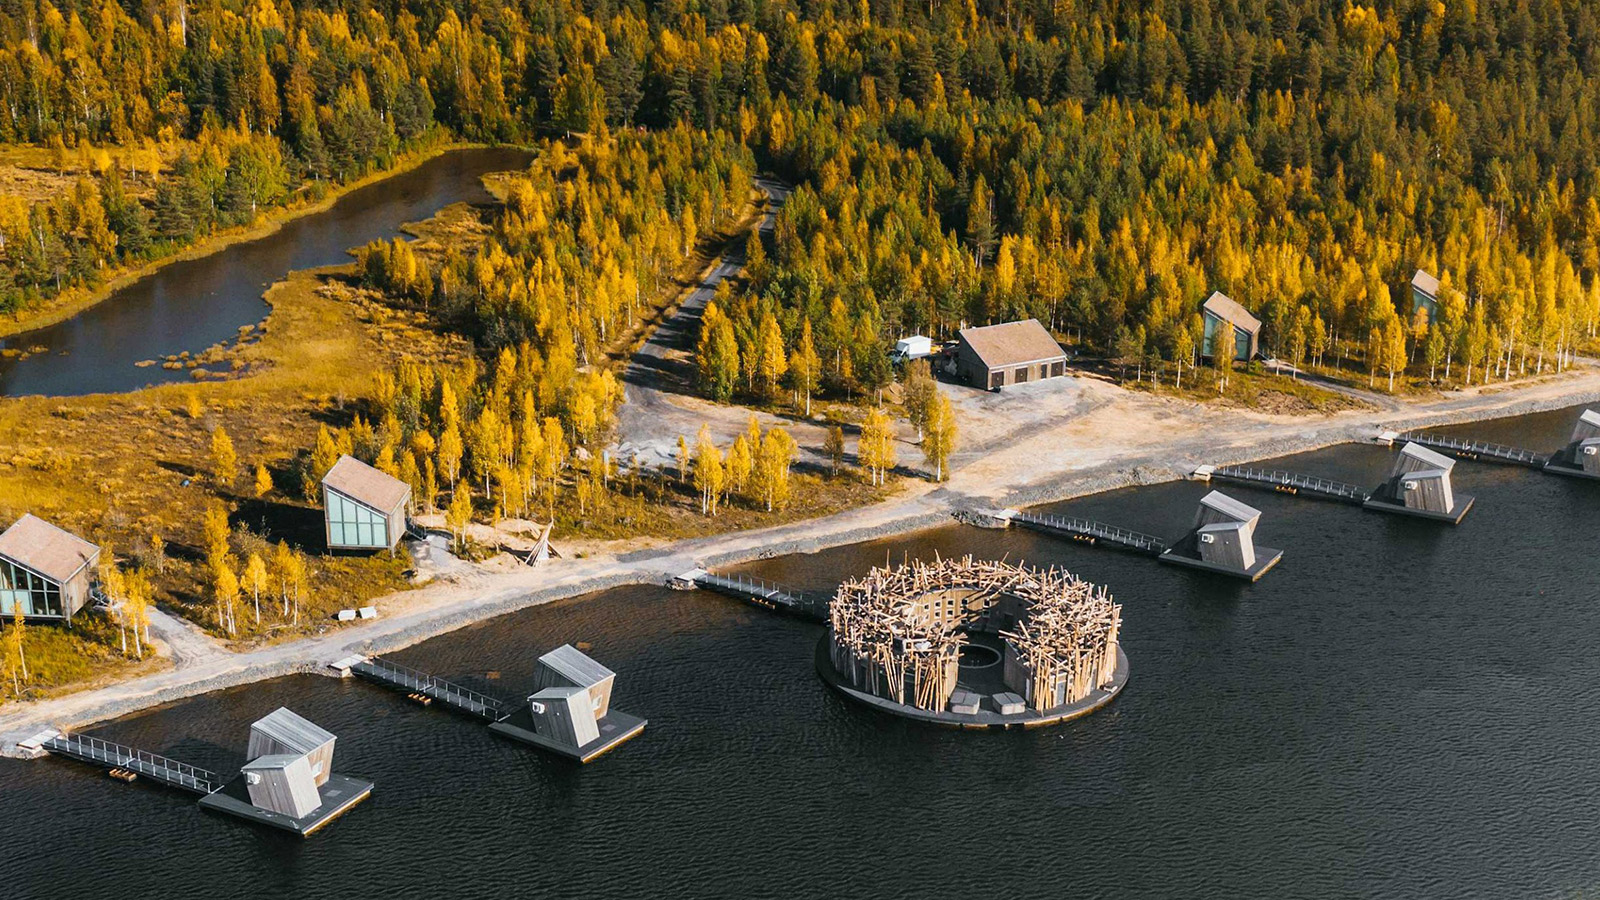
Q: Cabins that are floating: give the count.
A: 5